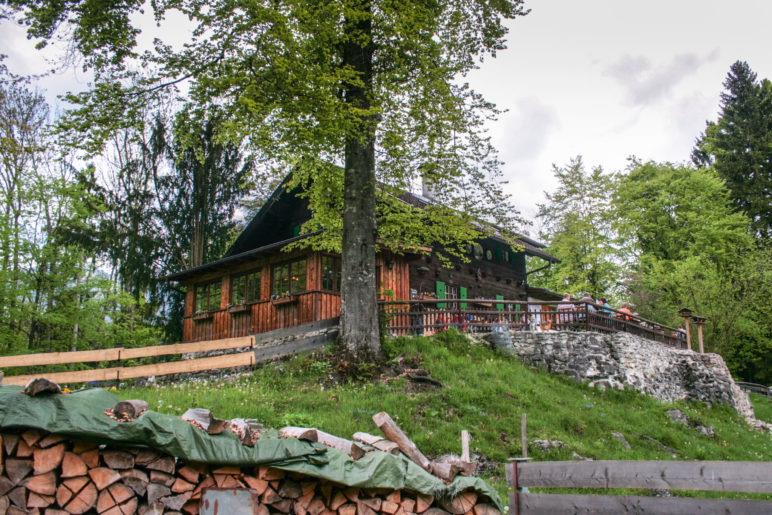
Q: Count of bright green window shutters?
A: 4